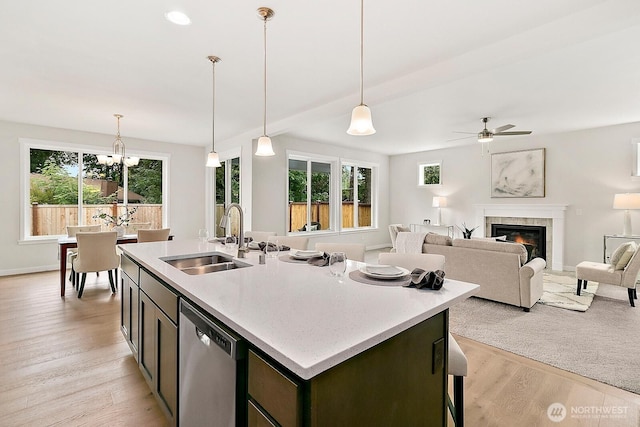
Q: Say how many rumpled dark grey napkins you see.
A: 4